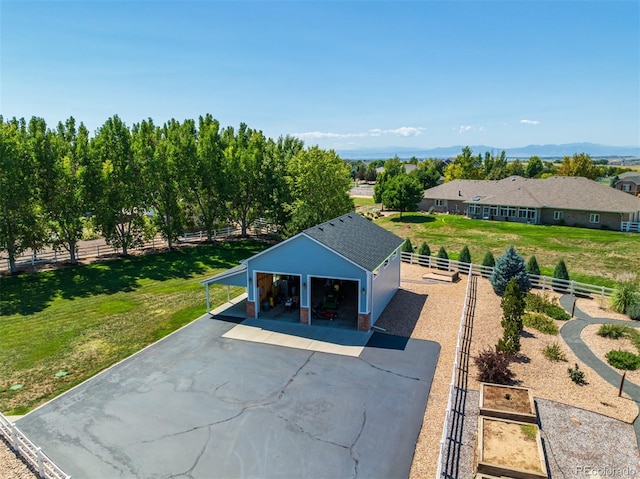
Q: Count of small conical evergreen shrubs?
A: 7